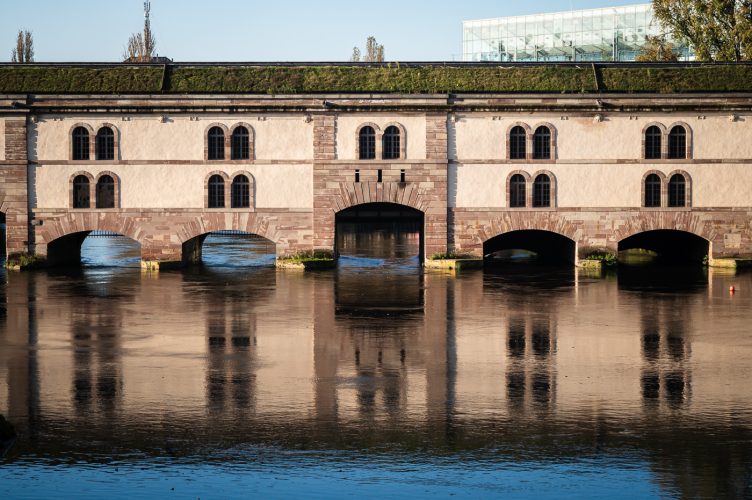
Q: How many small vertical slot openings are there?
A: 3